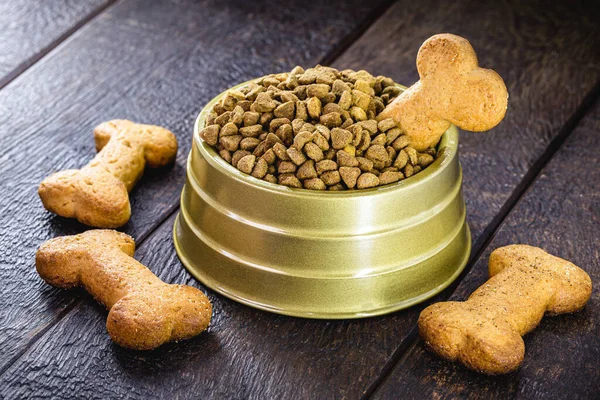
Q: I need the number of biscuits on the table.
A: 3